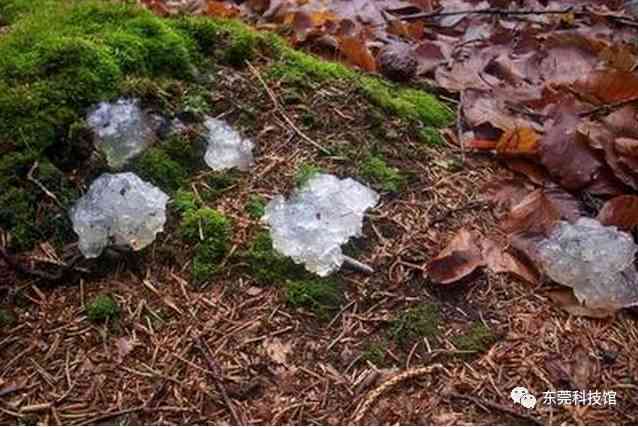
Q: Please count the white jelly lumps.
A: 5